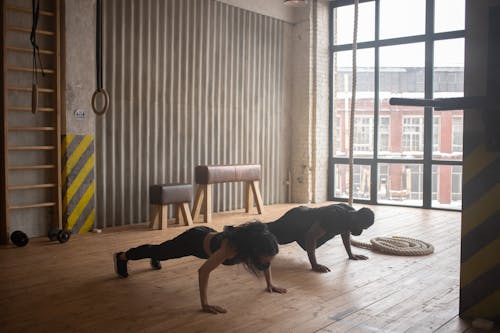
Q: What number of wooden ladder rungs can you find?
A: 11